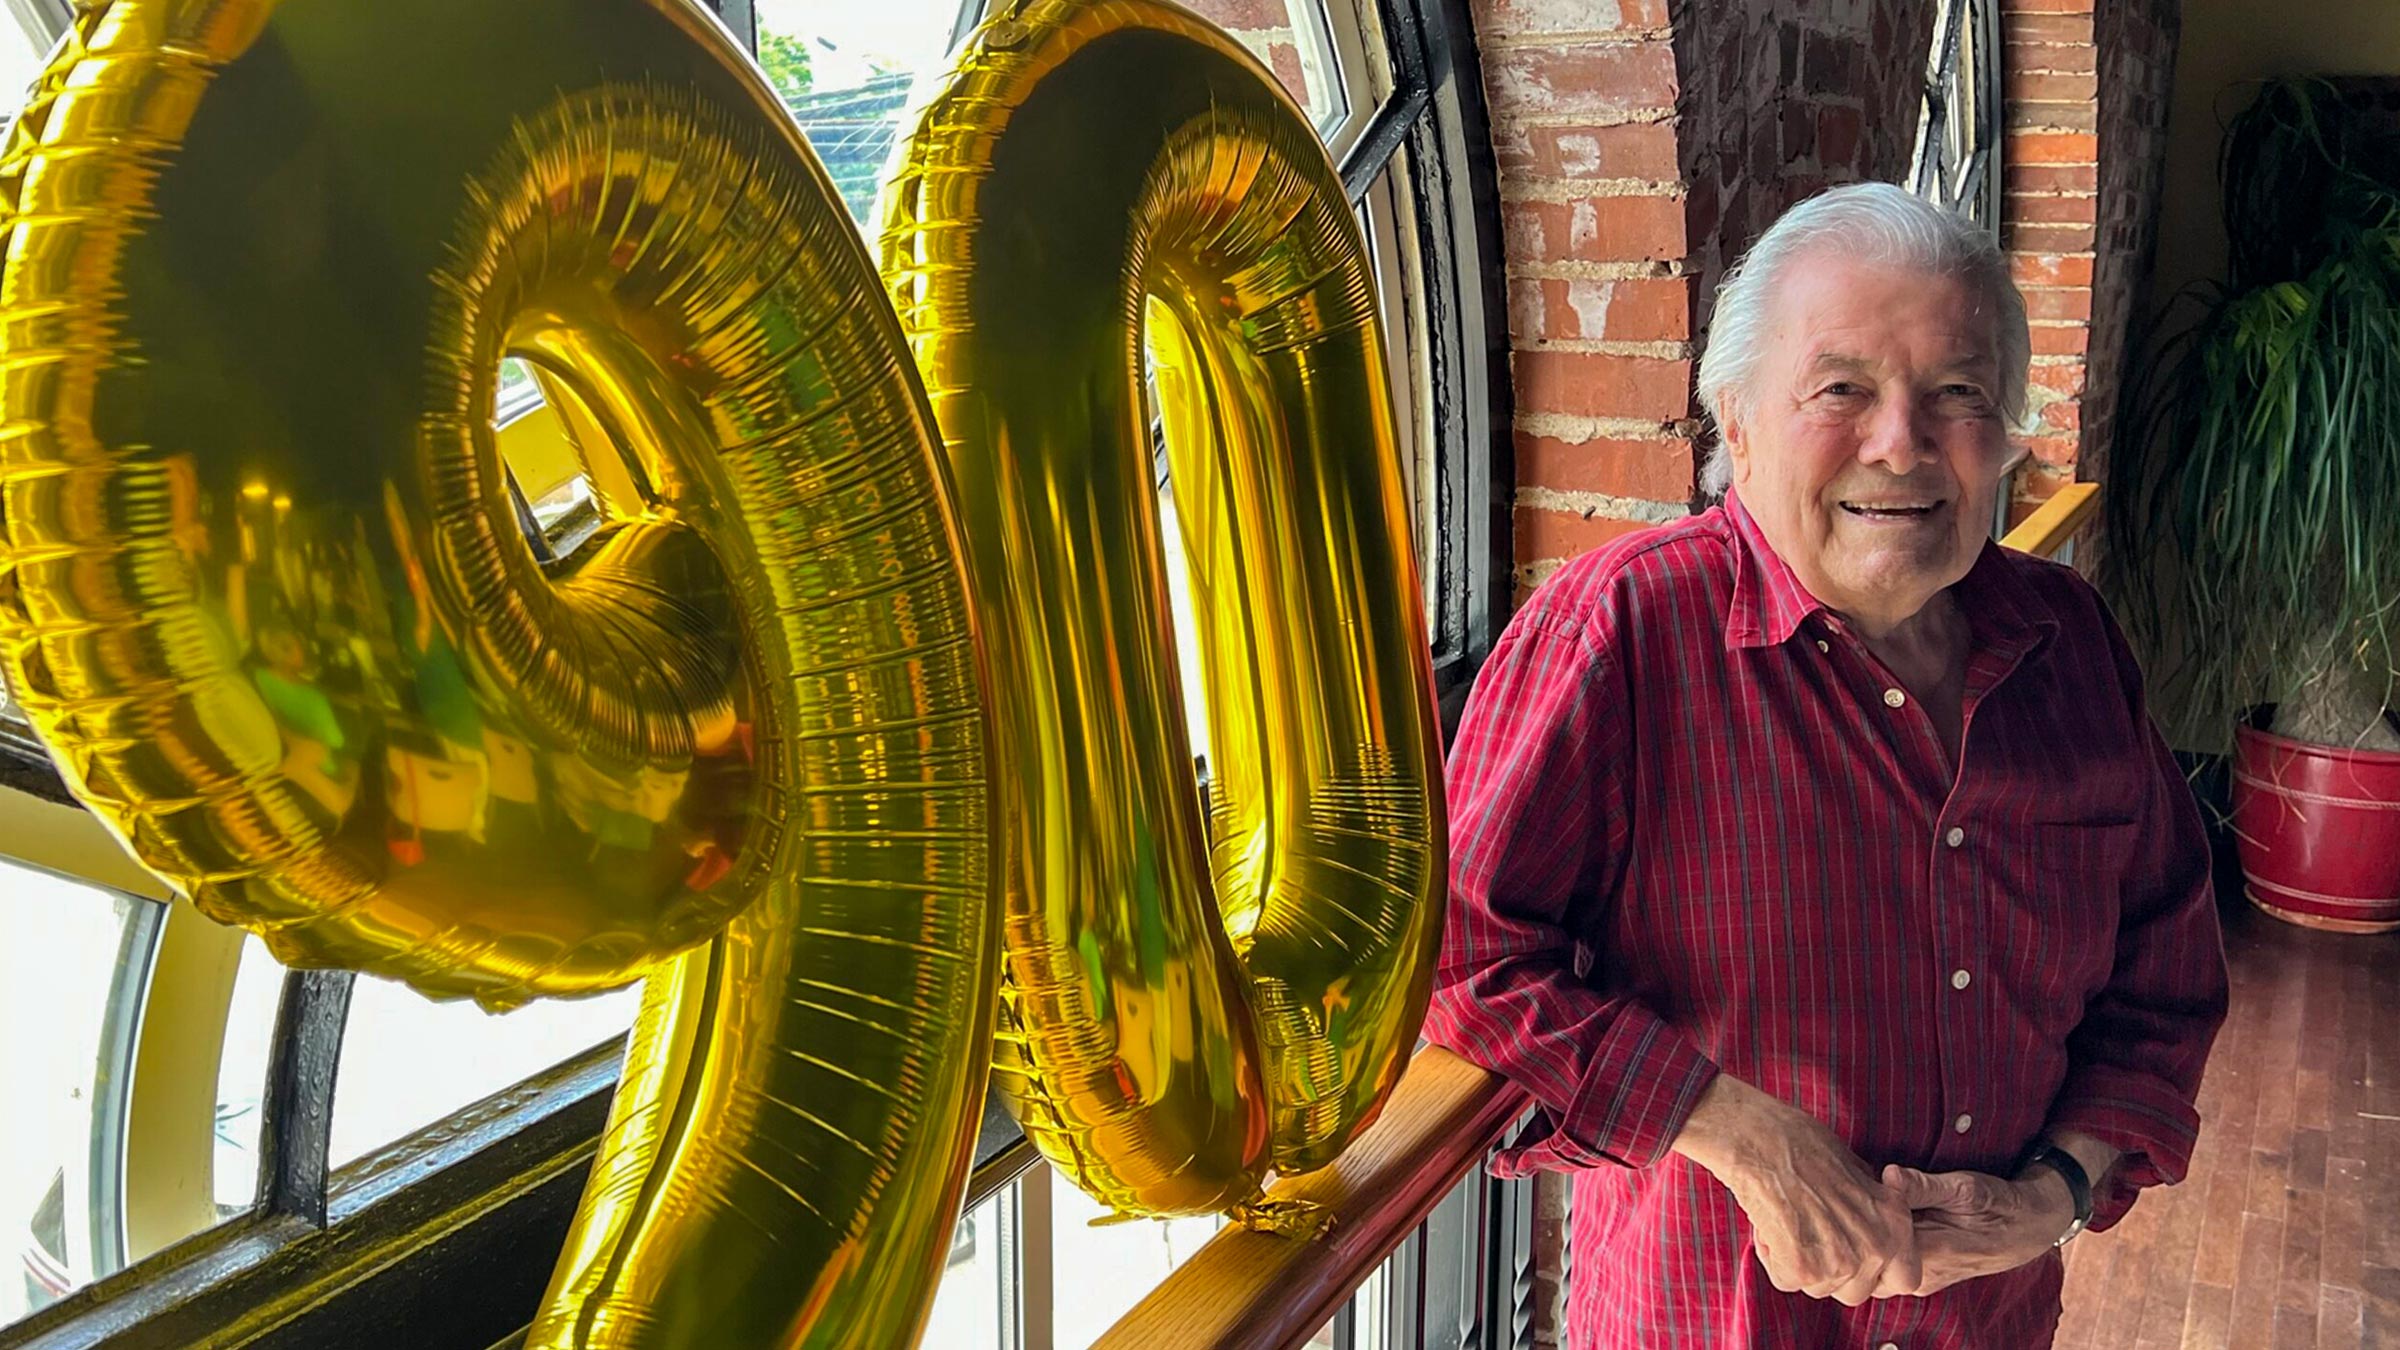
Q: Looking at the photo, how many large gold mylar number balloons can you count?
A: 2